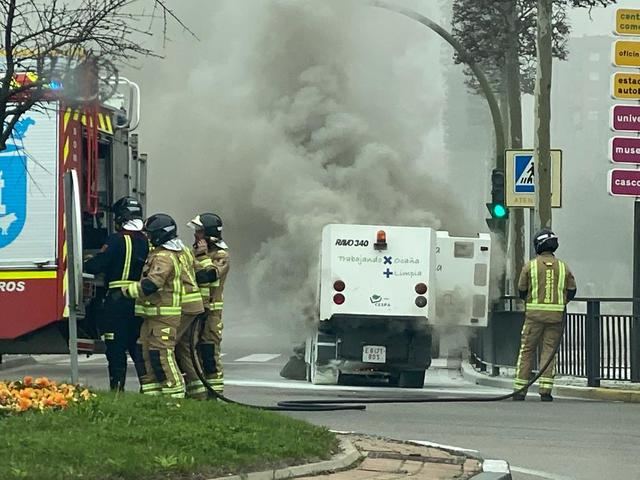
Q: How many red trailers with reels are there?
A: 0